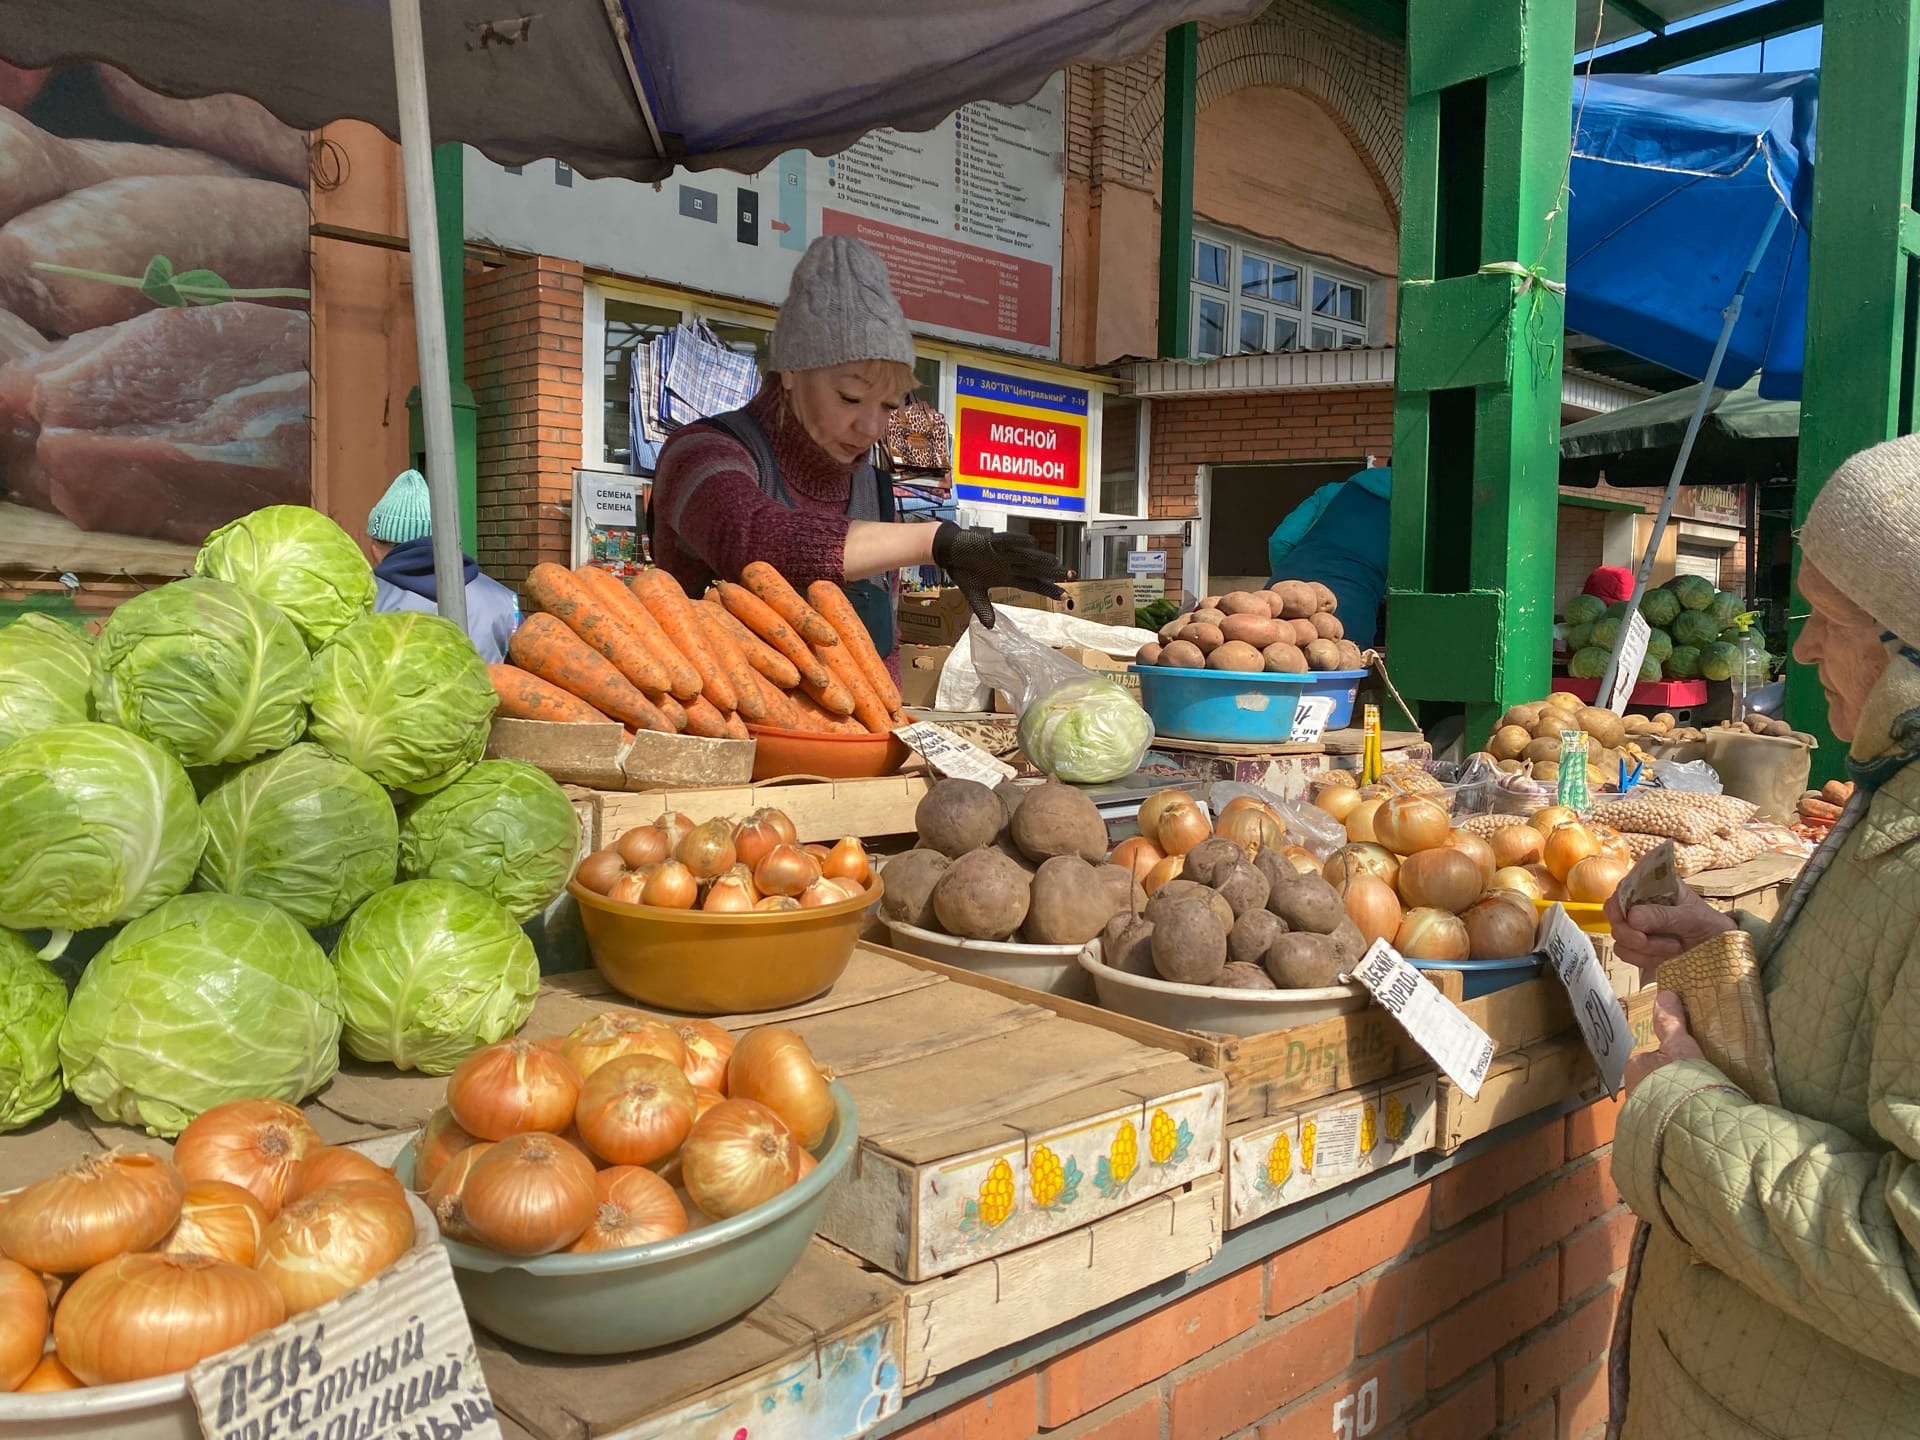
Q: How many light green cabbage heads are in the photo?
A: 11